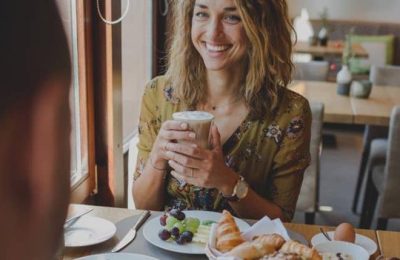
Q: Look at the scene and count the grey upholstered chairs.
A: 4